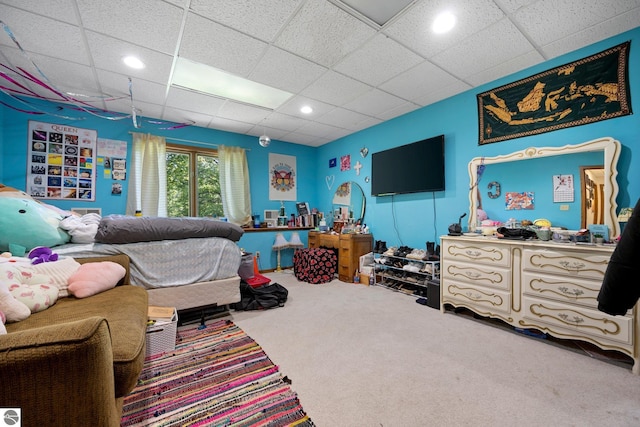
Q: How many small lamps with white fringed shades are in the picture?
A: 2